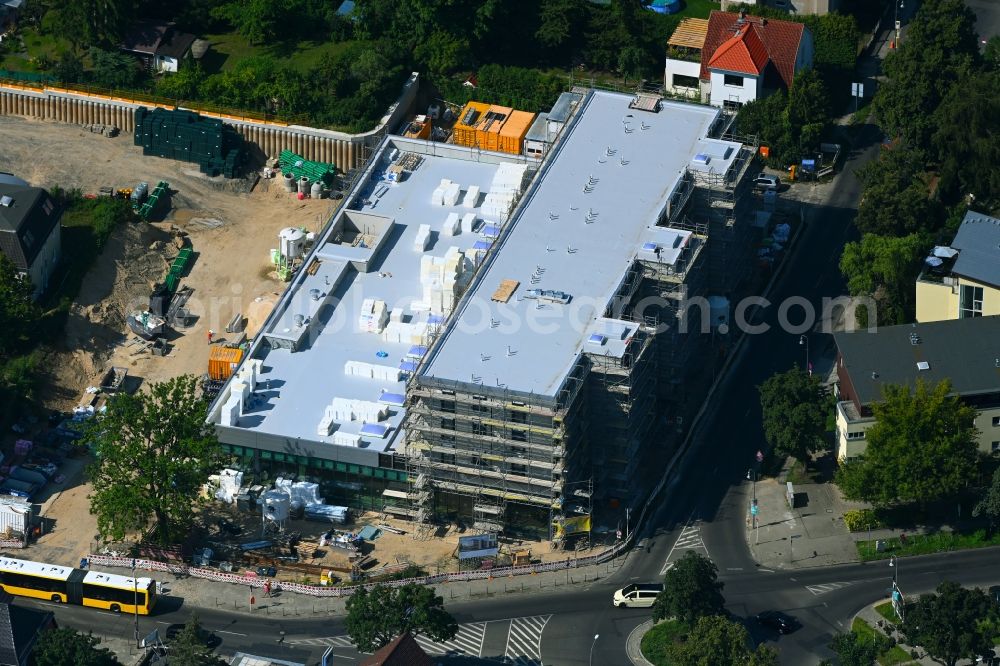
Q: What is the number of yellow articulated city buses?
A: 1